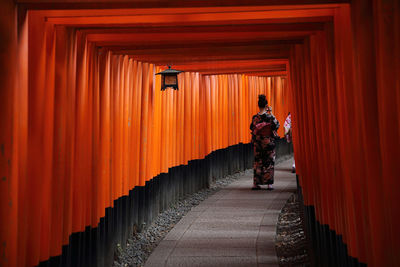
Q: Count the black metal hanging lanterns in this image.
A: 1